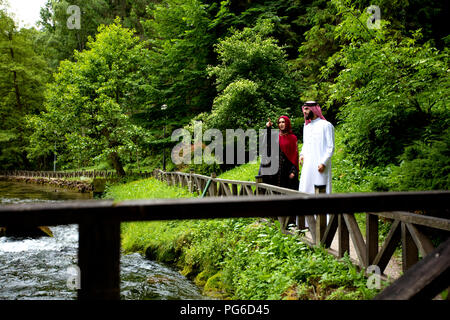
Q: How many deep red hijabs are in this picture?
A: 1